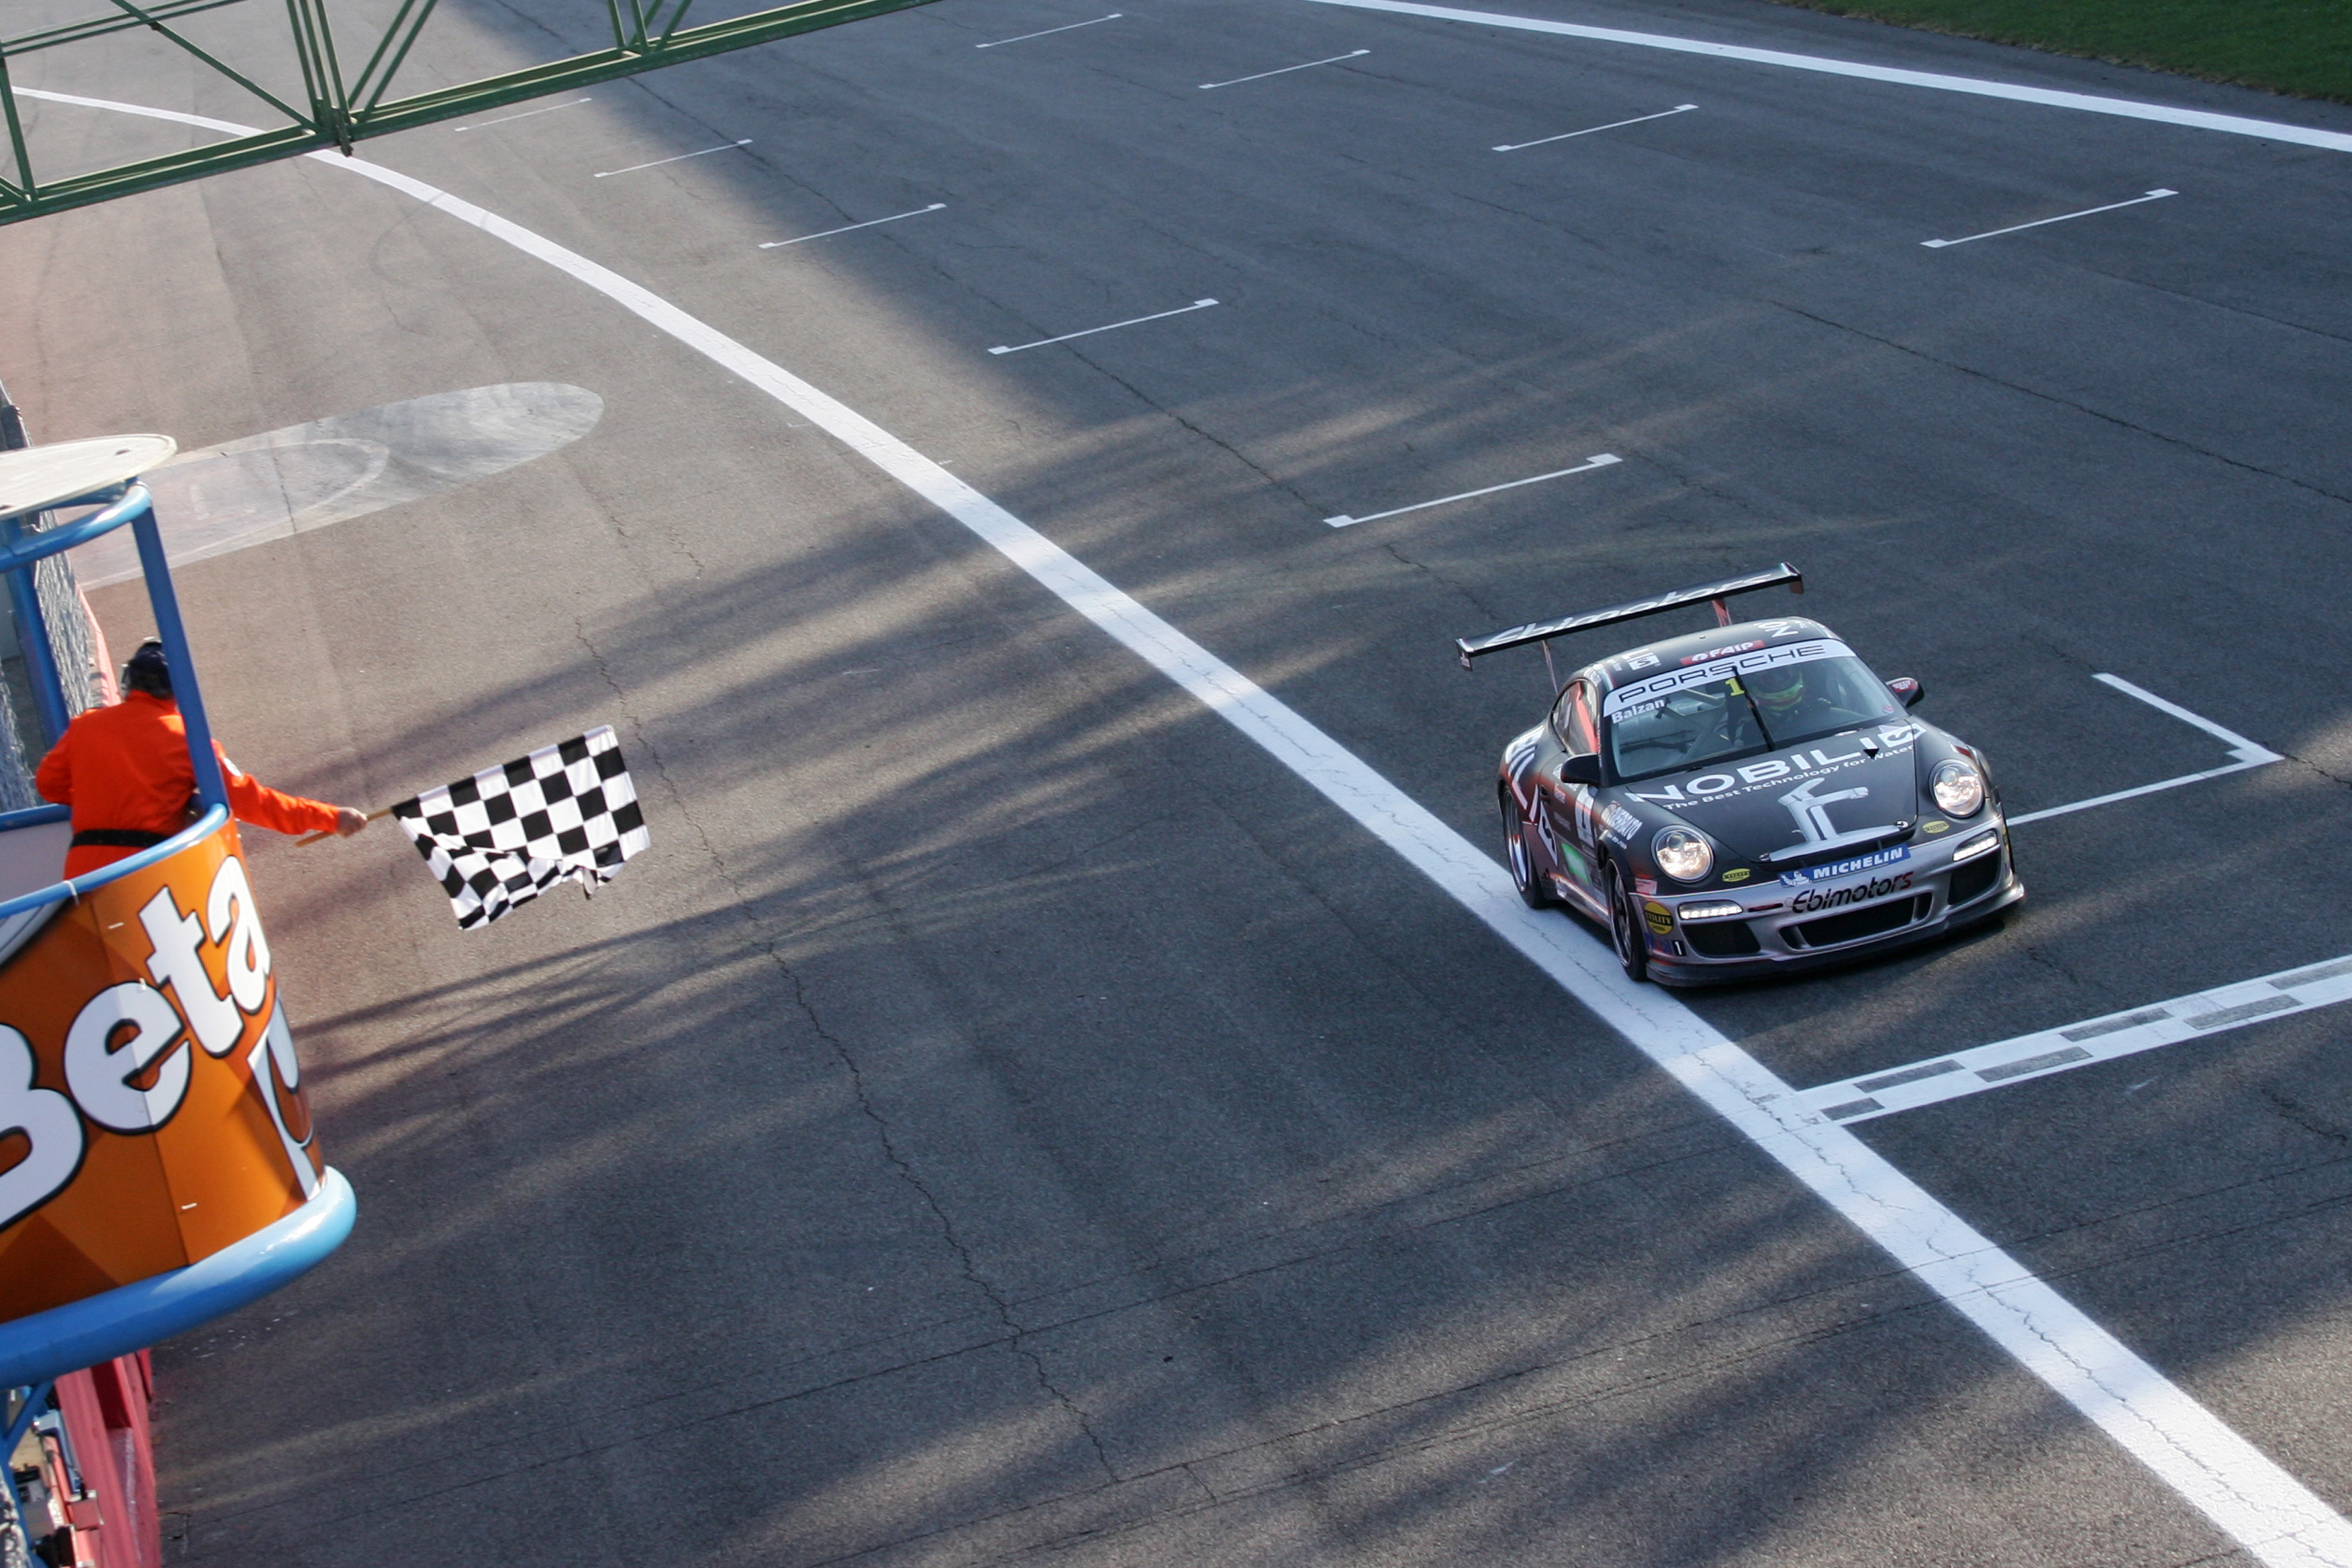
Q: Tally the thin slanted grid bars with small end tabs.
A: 9